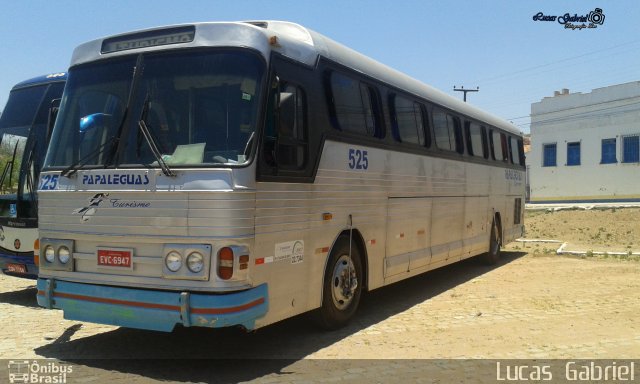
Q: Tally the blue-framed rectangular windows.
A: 4